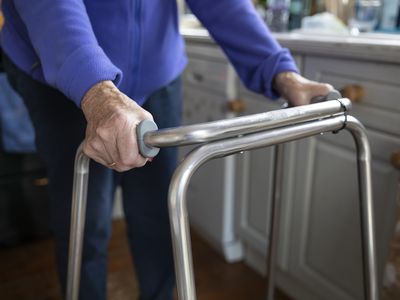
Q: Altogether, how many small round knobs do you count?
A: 3